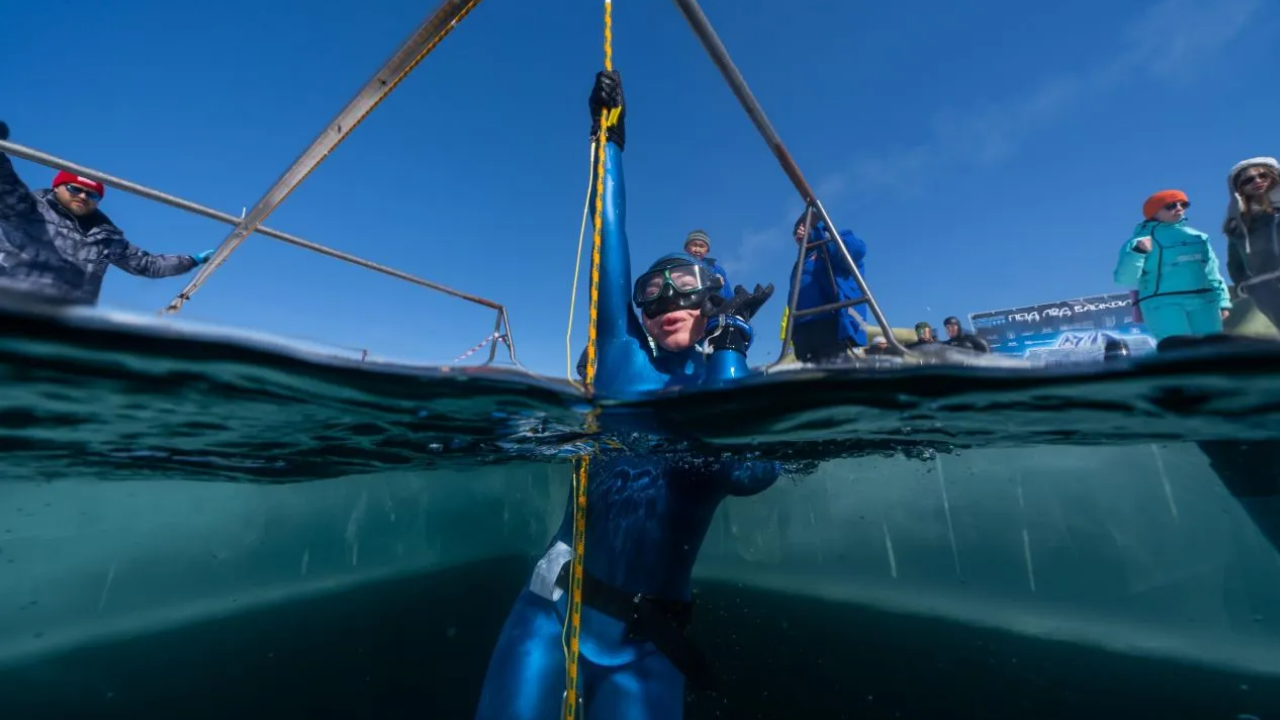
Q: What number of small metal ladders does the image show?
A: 2